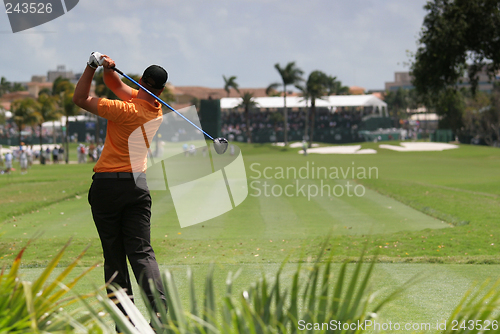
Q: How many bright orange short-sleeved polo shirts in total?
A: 1